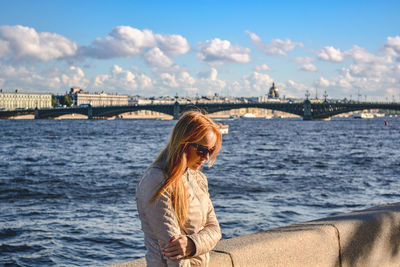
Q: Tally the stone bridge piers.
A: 4